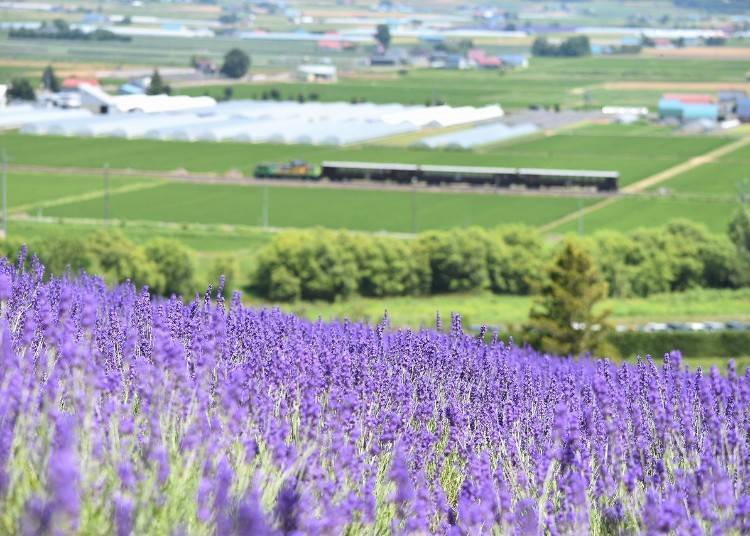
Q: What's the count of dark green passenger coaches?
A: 3